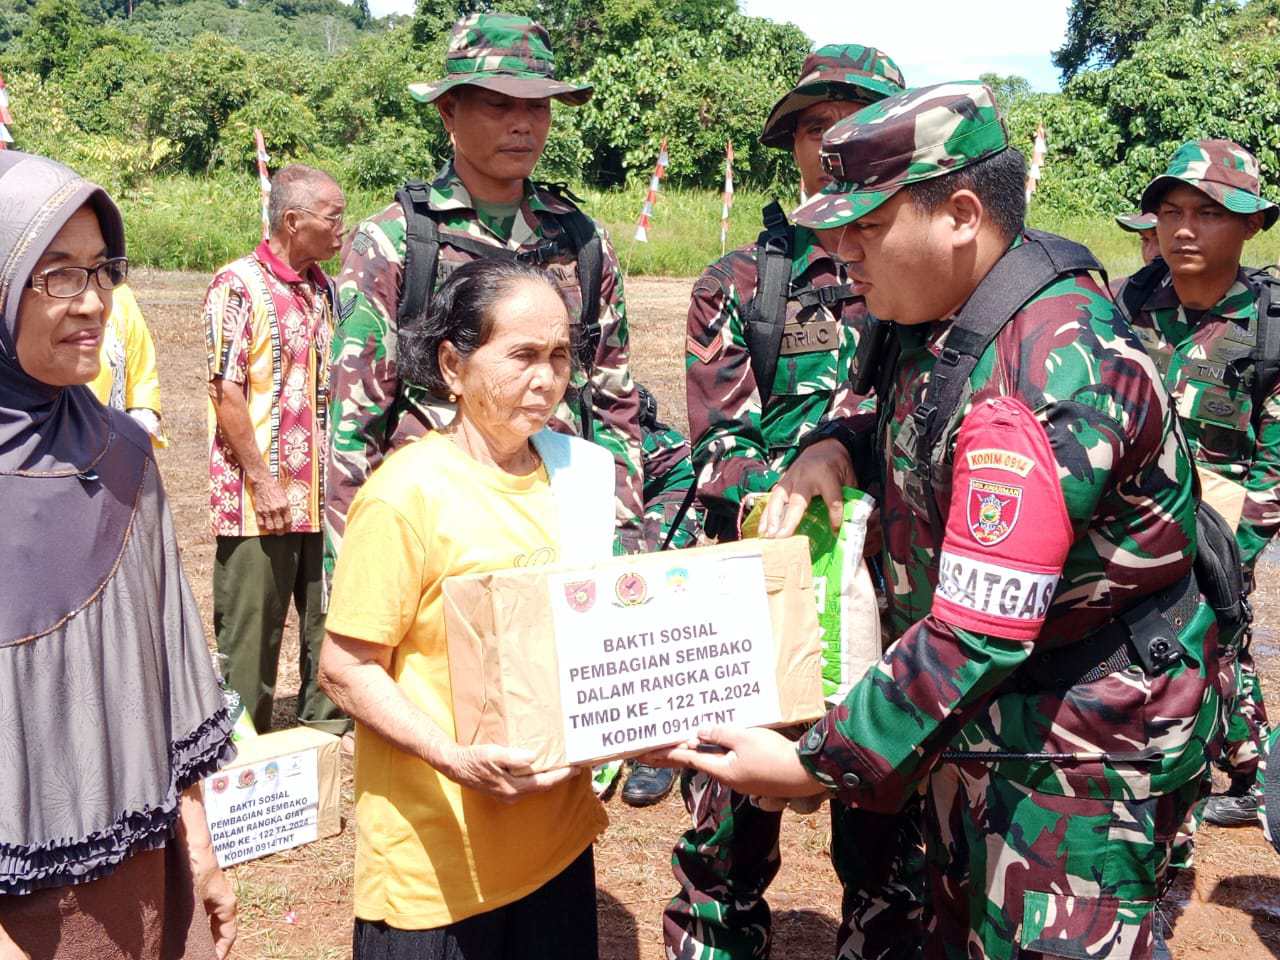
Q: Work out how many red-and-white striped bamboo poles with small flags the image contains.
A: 5